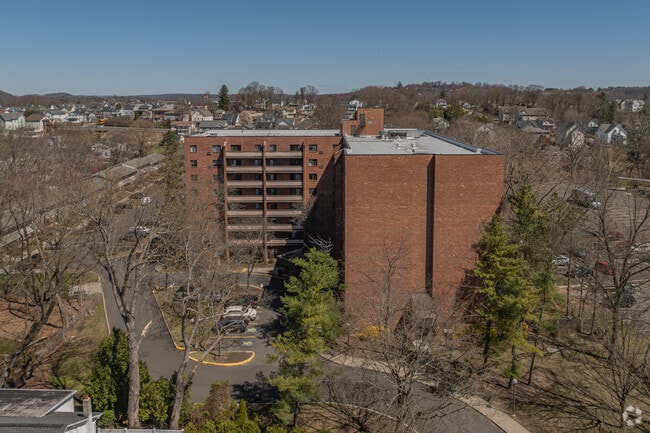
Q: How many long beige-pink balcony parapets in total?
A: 14